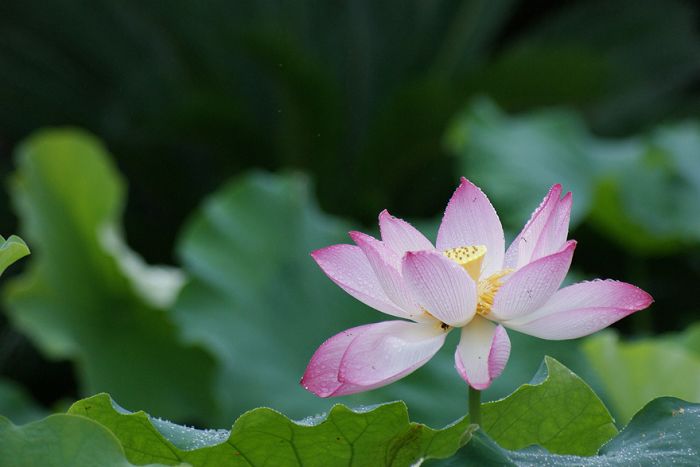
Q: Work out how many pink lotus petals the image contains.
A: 12